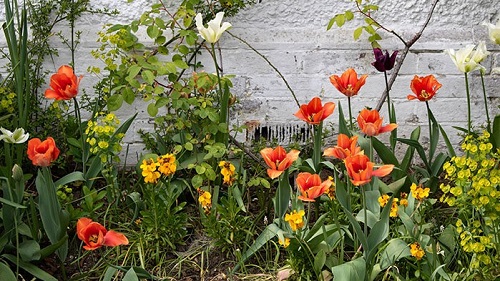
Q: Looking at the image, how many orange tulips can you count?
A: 11